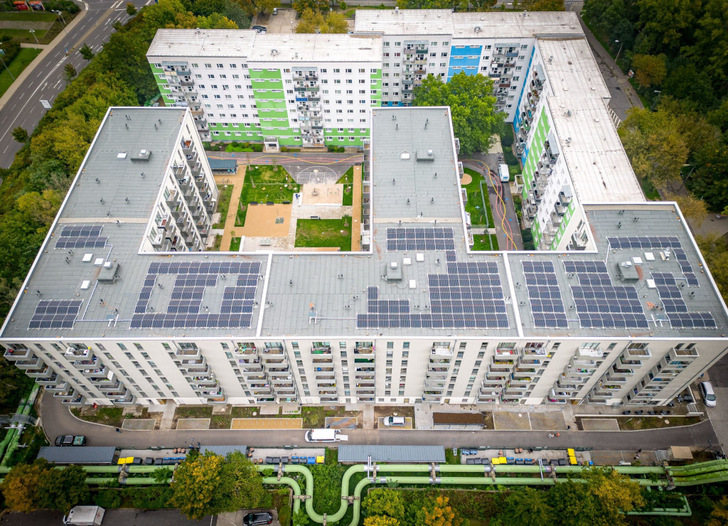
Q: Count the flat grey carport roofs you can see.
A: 3